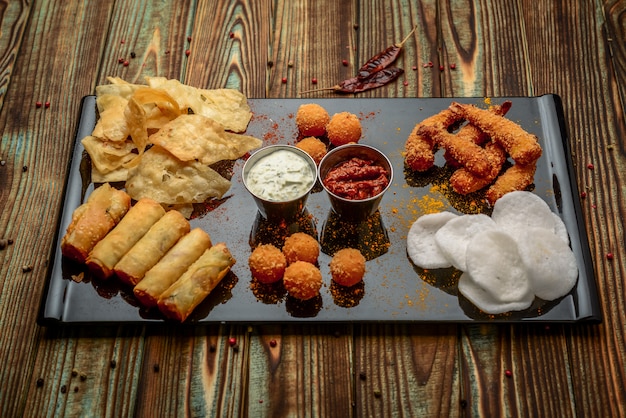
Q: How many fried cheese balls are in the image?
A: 7